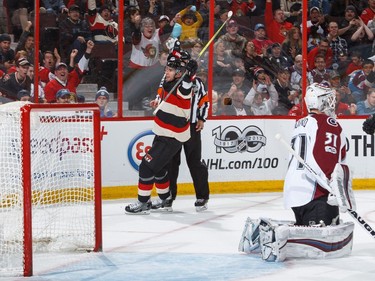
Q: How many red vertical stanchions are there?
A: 4